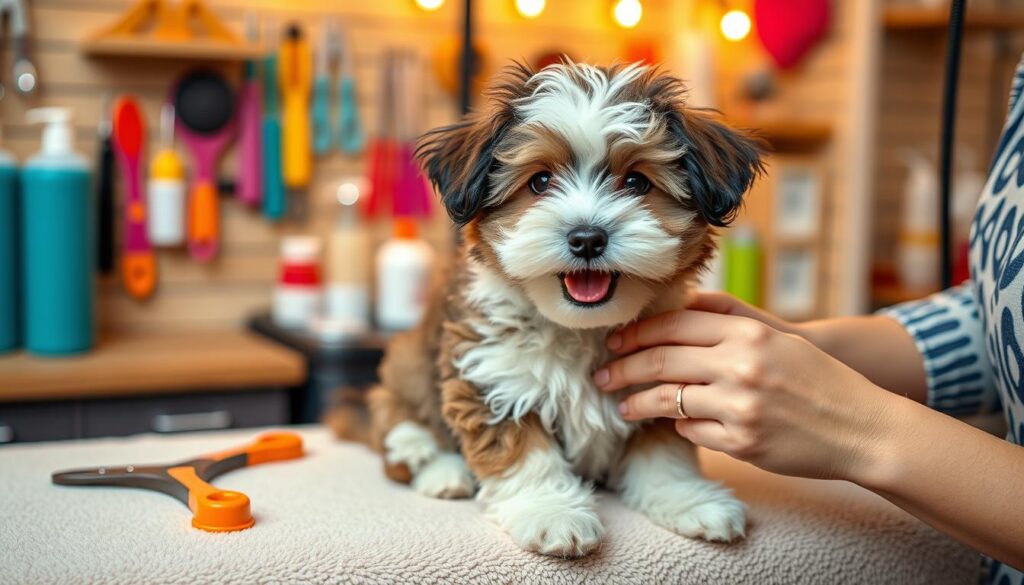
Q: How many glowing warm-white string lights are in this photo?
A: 4